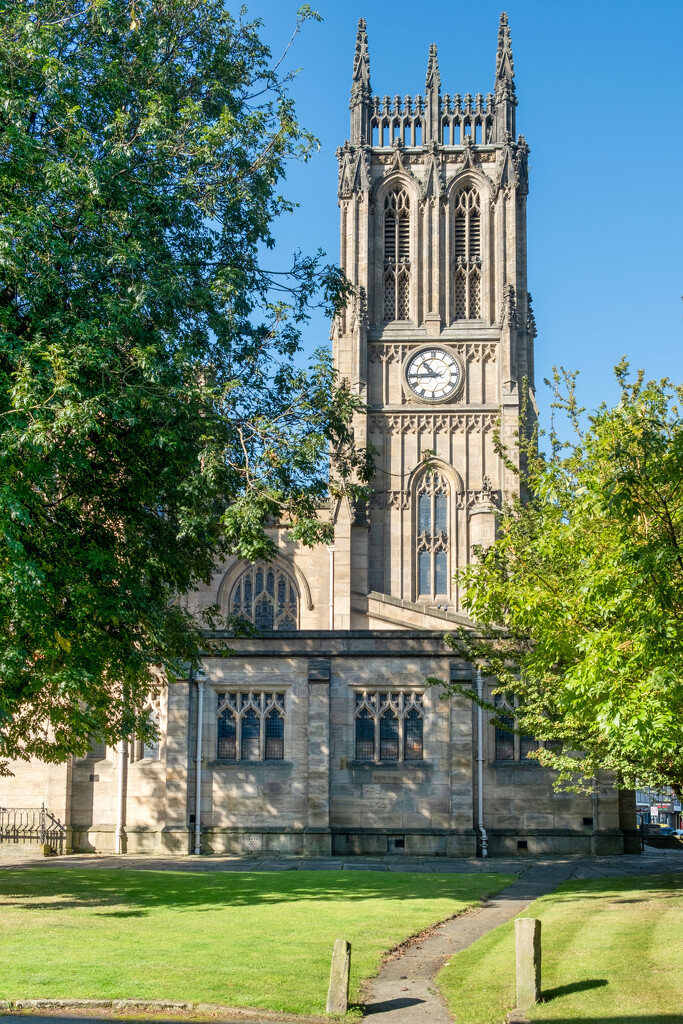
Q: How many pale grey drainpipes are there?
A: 4